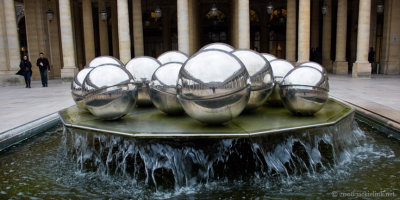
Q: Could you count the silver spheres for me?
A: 13